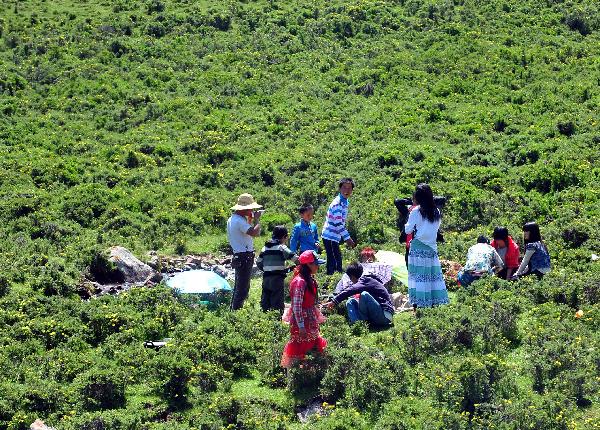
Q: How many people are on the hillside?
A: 12